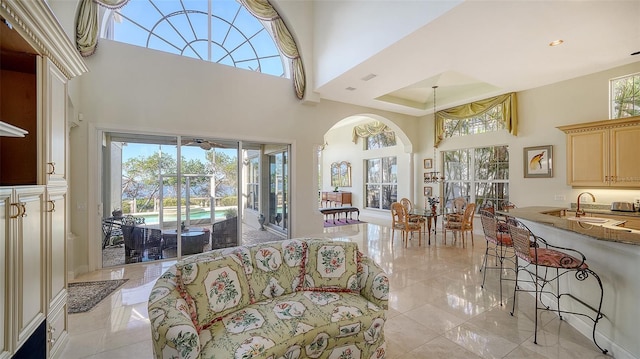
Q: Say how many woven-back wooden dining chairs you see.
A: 4